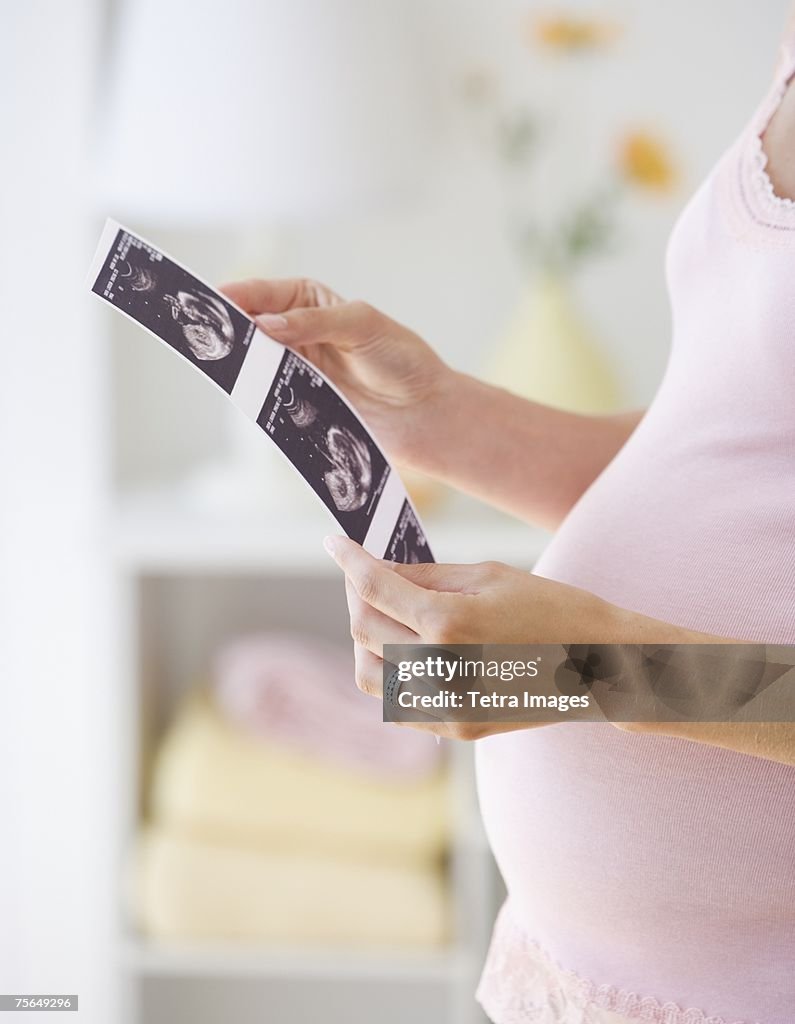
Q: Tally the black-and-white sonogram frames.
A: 3